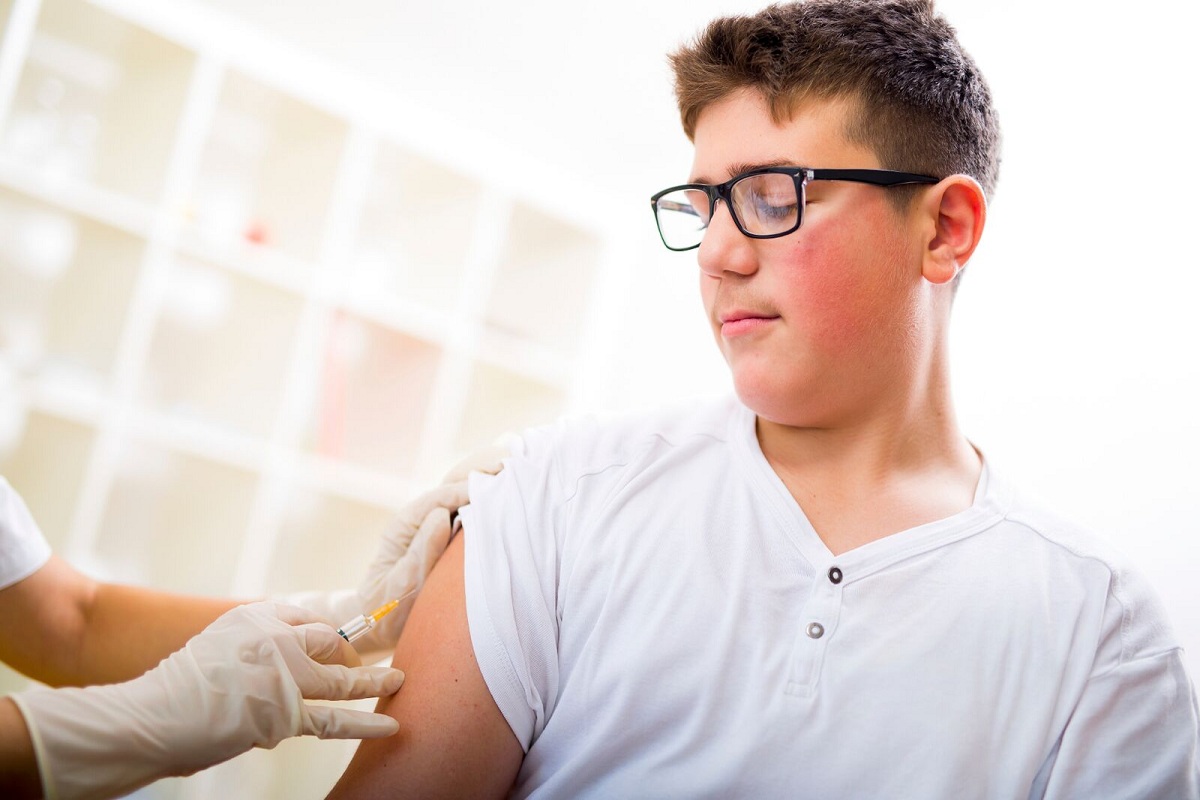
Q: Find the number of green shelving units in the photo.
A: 0